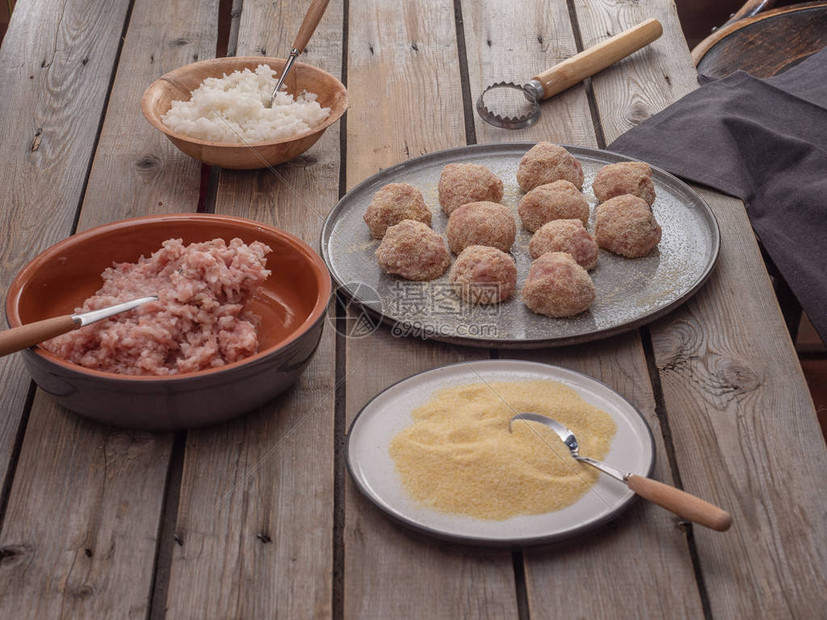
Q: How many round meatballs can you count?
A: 11